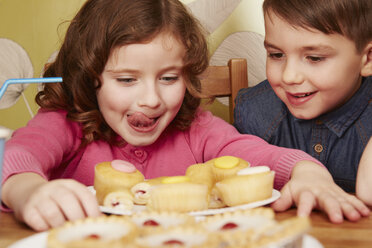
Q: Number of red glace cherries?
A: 4